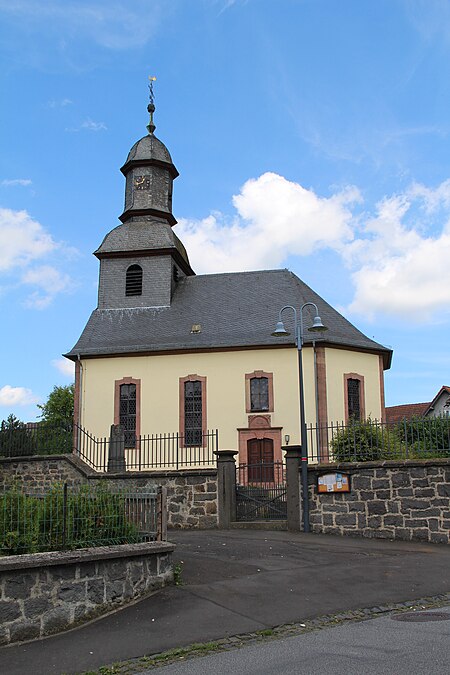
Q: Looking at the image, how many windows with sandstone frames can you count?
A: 4